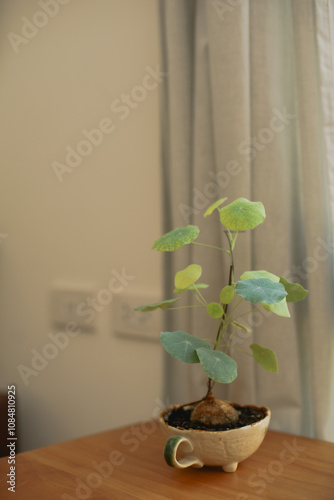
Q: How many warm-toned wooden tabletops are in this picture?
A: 1